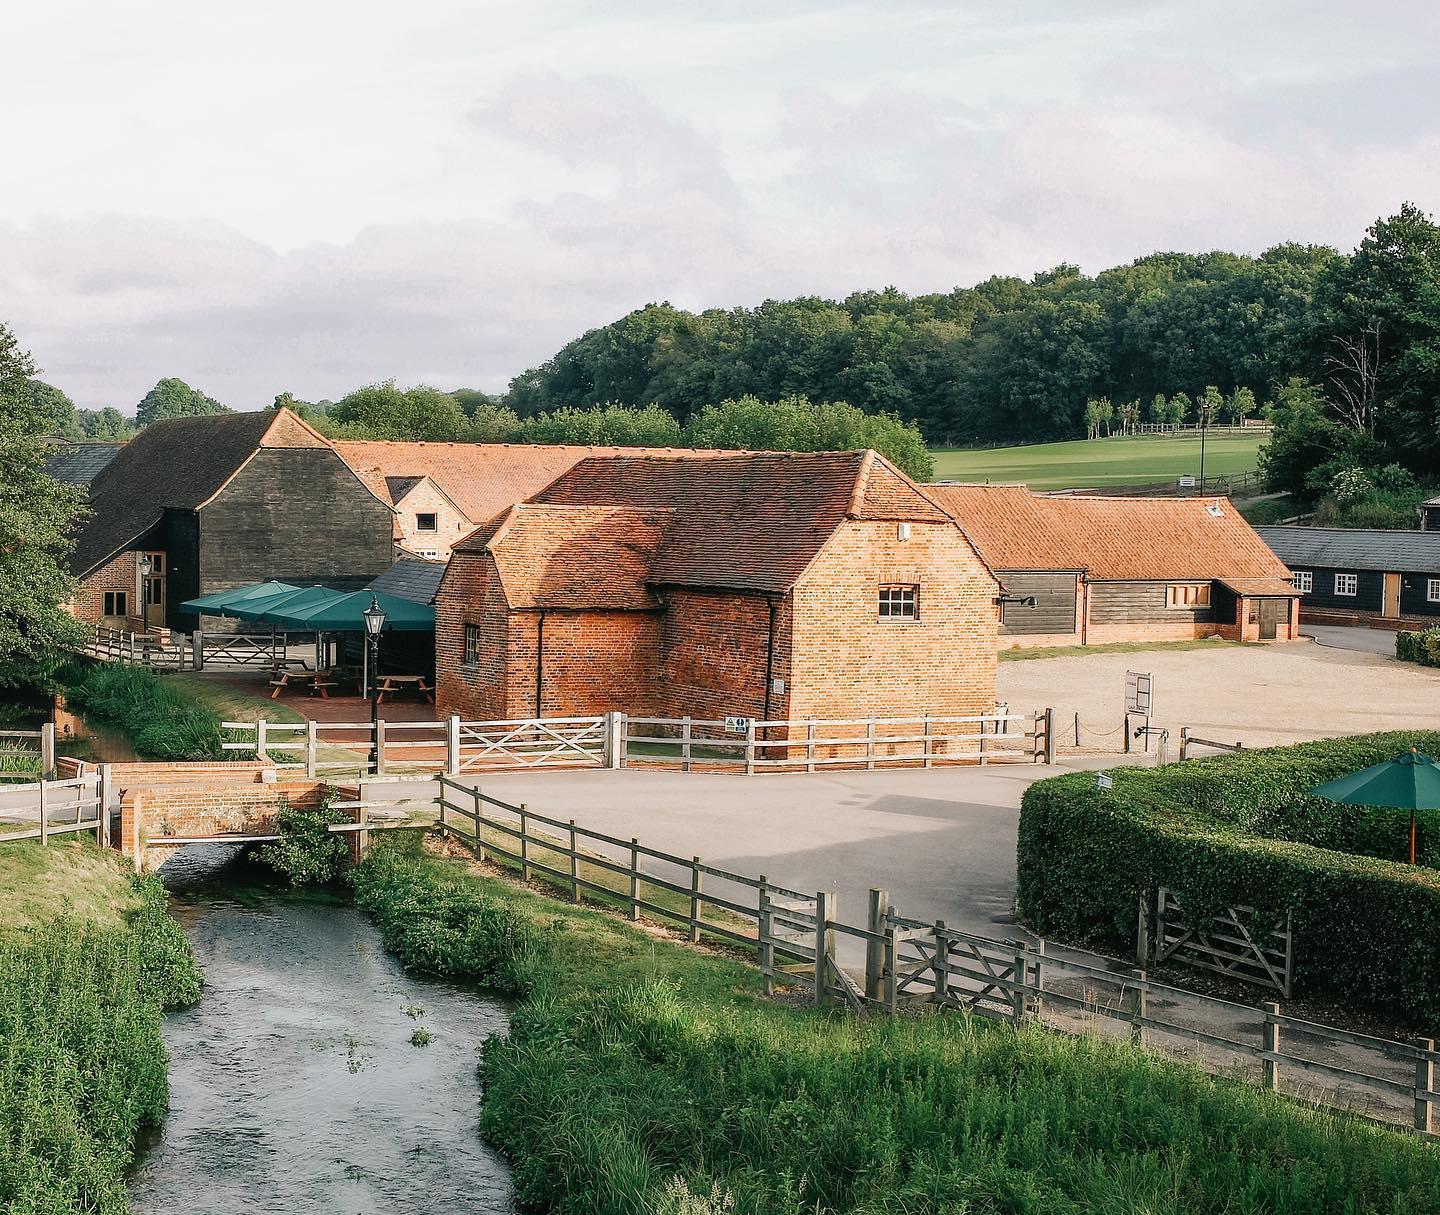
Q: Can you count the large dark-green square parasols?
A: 3